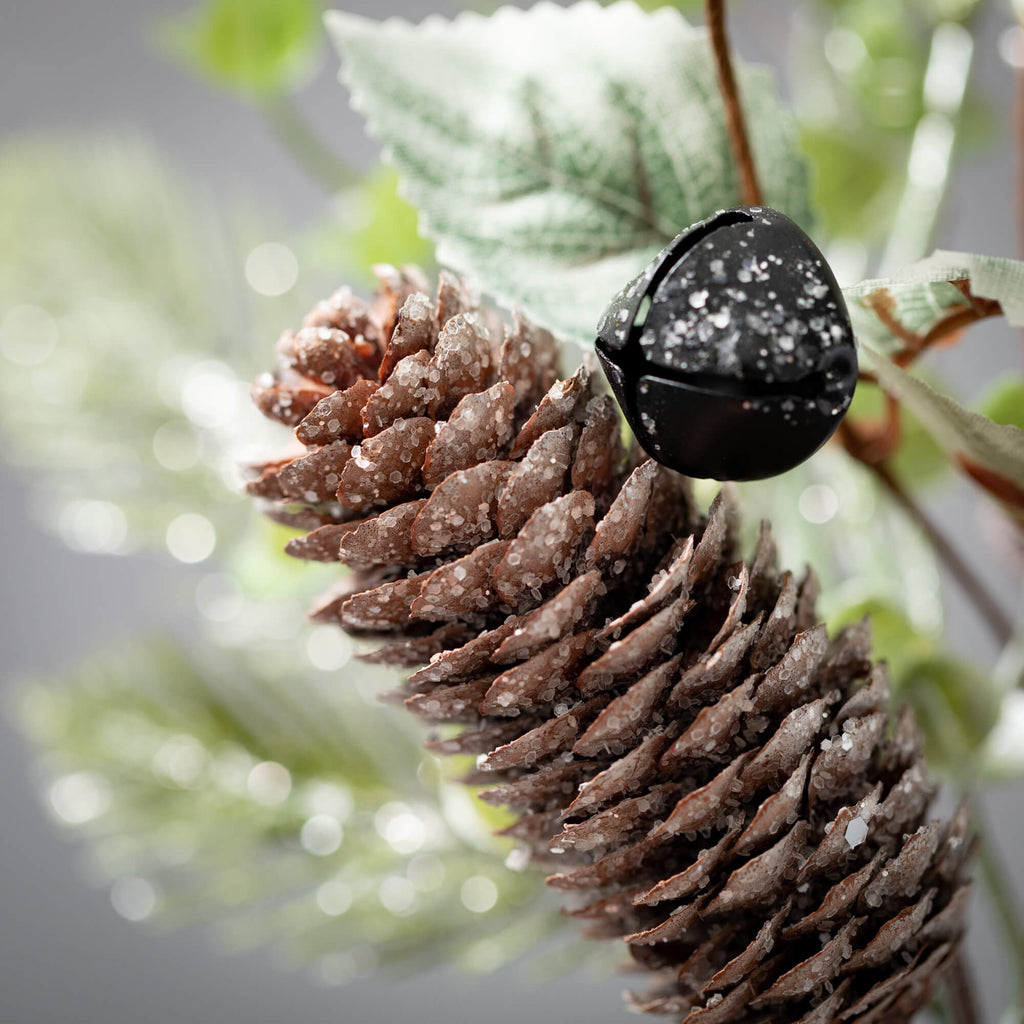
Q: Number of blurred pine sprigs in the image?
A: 2